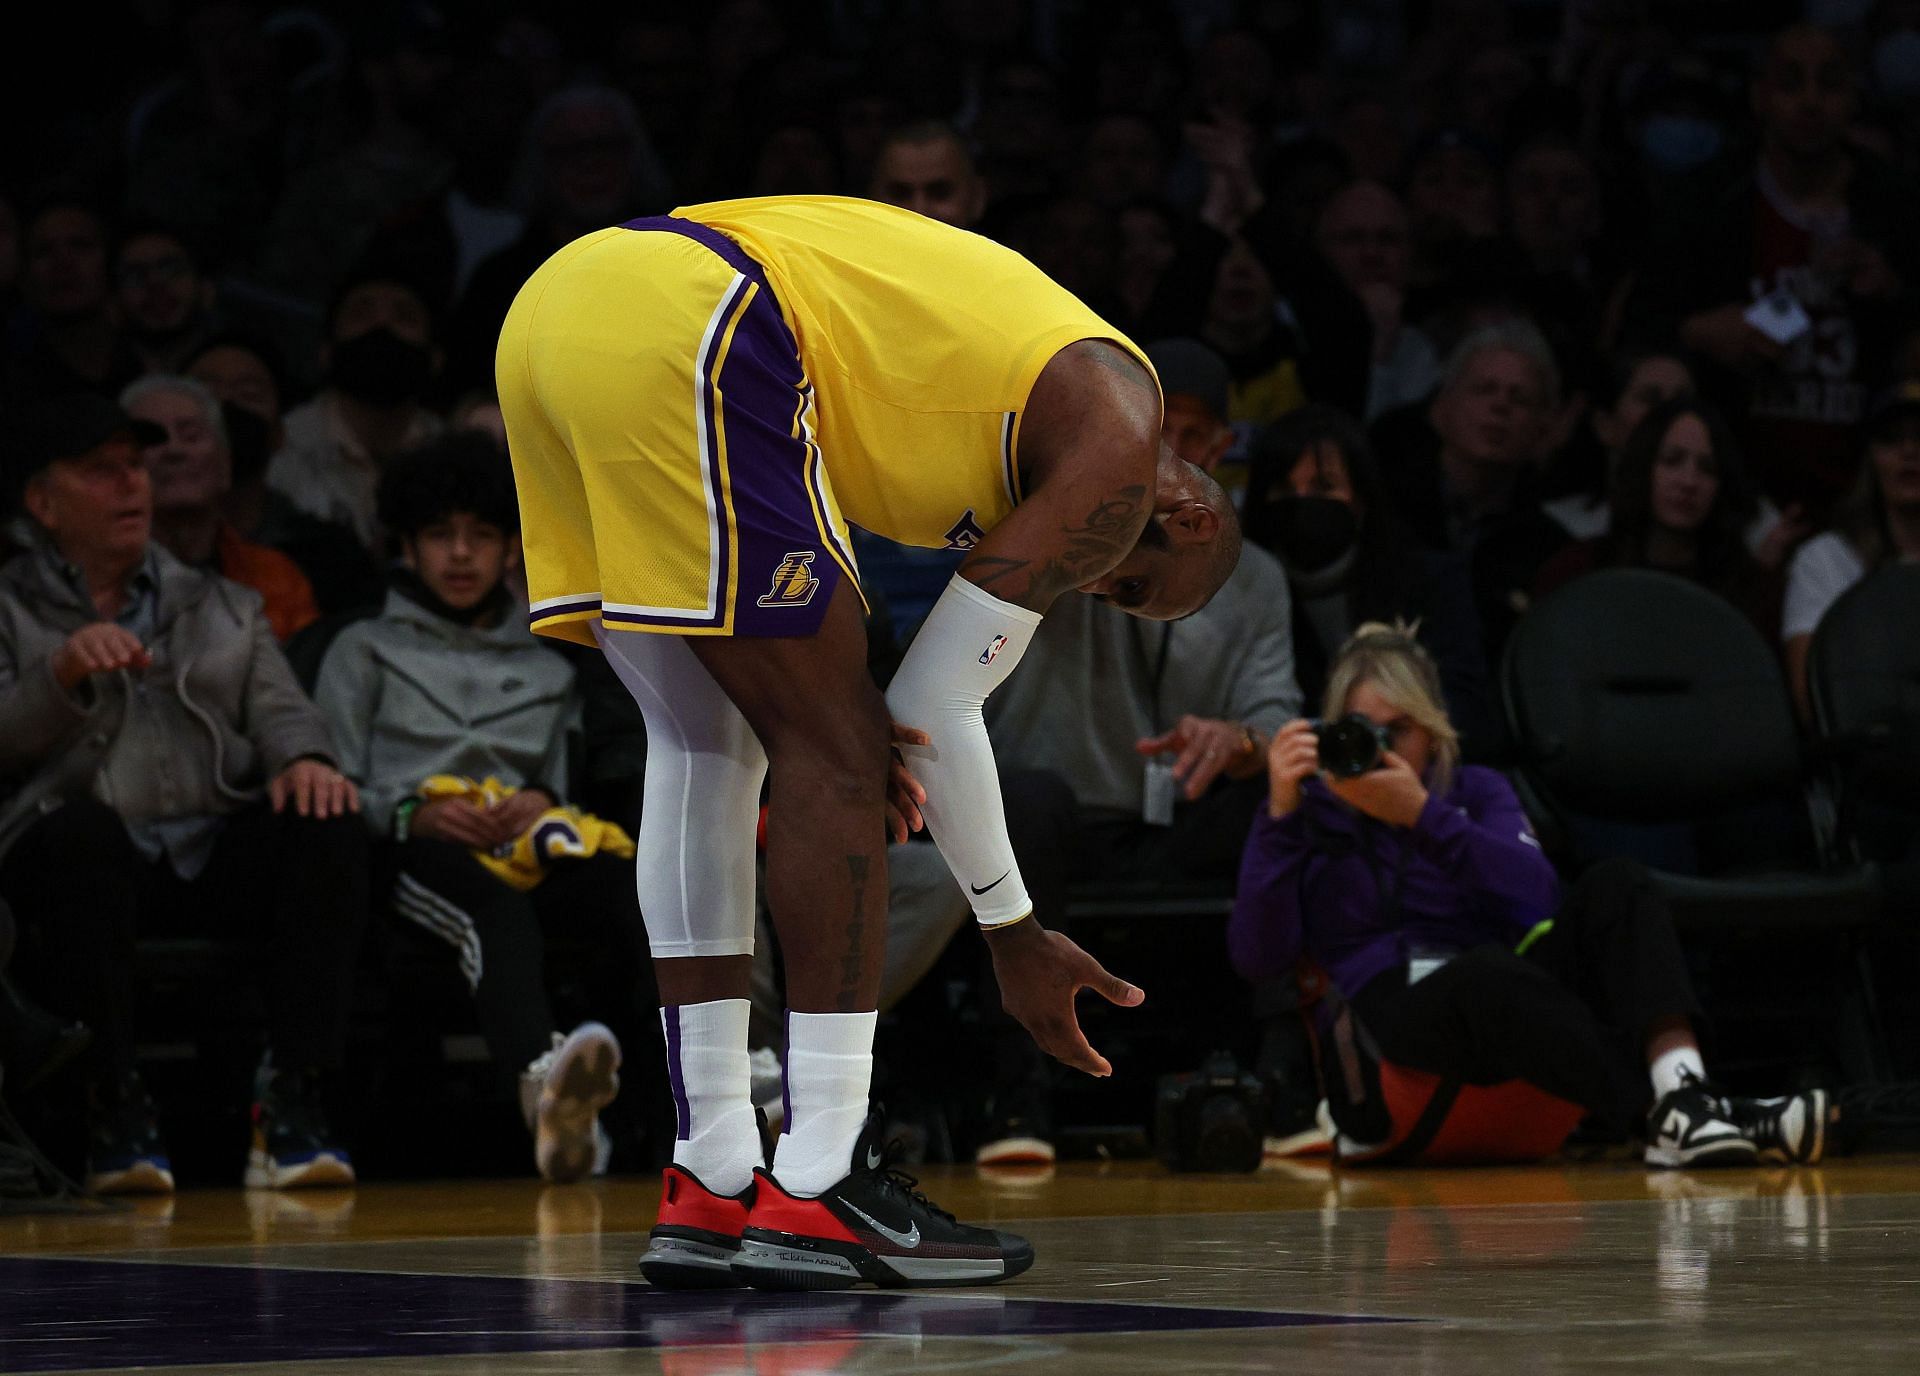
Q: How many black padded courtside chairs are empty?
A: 2